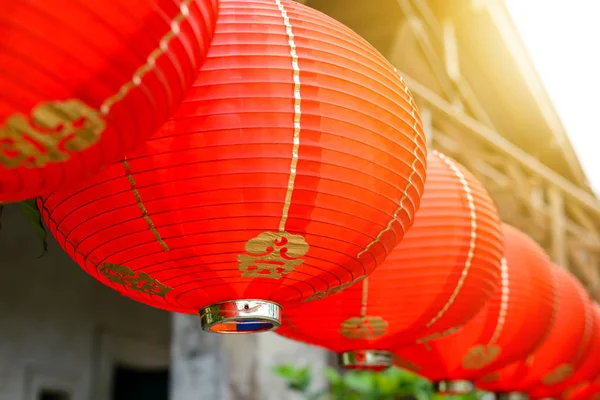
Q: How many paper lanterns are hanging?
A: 6